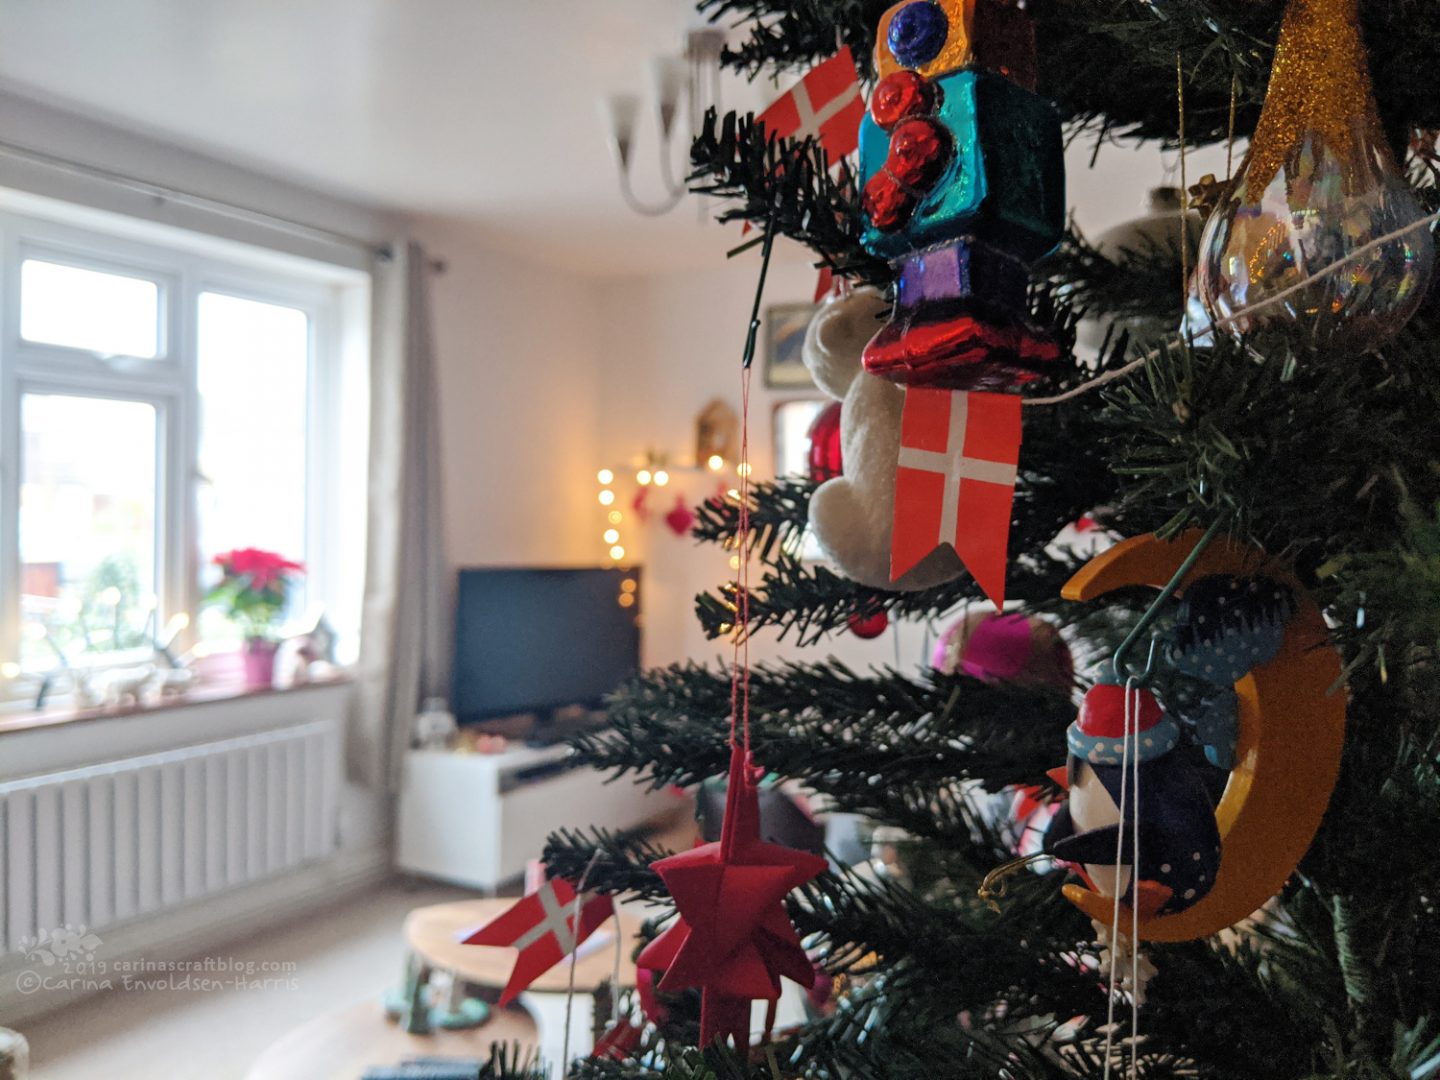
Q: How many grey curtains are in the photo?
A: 1